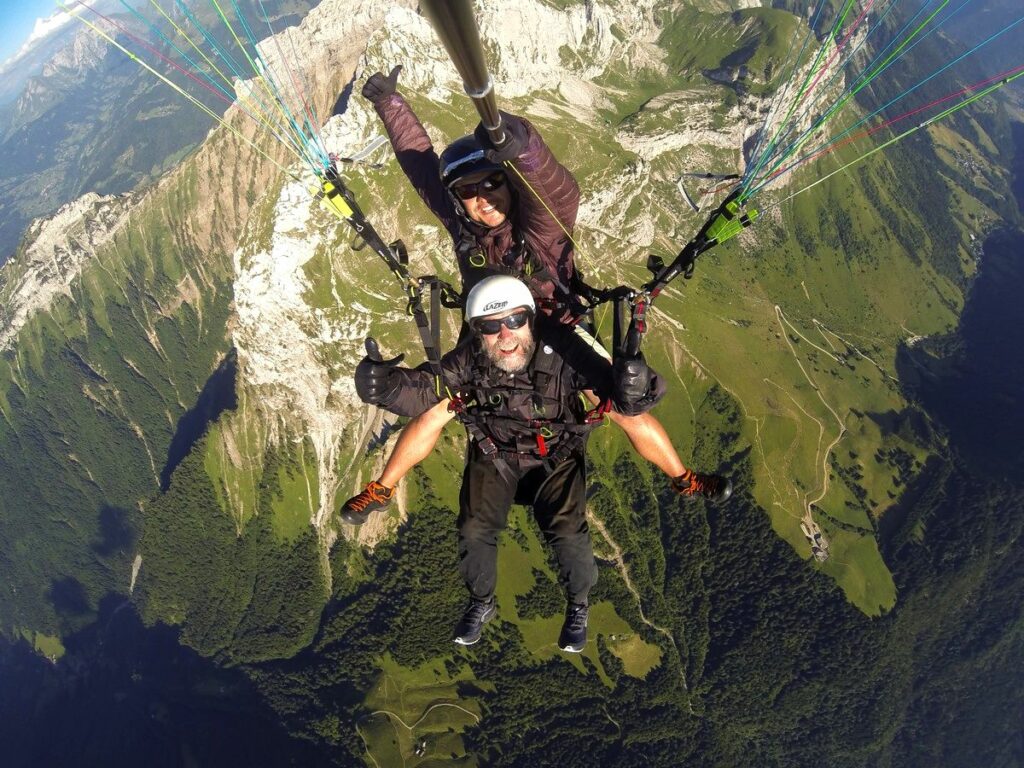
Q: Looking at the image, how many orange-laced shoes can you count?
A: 2